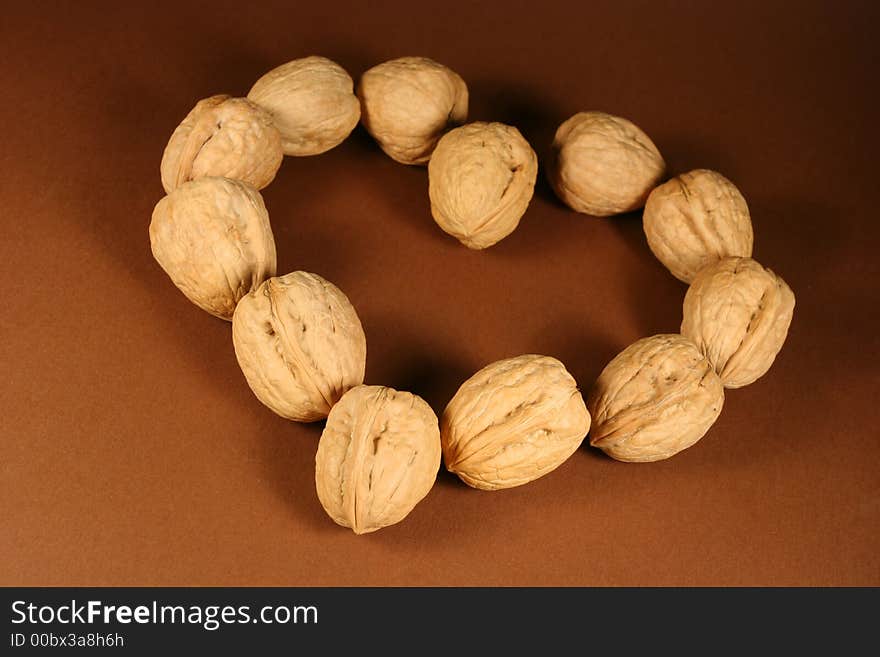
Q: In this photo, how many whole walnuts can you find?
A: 12